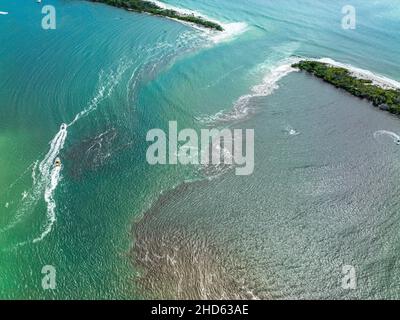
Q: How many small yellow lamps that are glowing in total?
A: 0